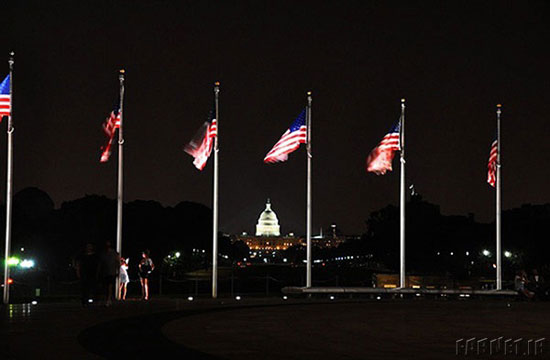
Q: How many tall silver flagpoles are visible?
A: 6